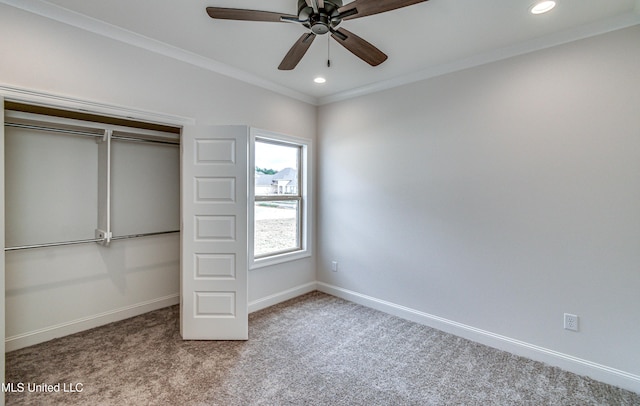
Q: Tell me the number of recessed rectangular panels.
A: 5